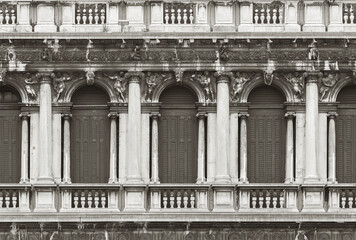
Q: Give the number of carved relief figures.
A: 8